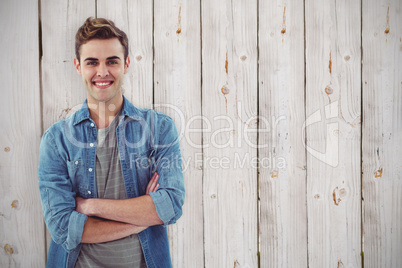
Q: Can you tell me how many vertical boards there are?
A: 8